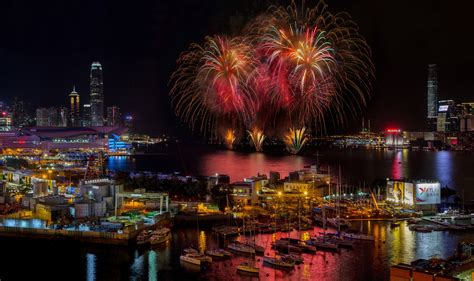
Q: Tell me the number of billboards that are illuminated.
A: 2